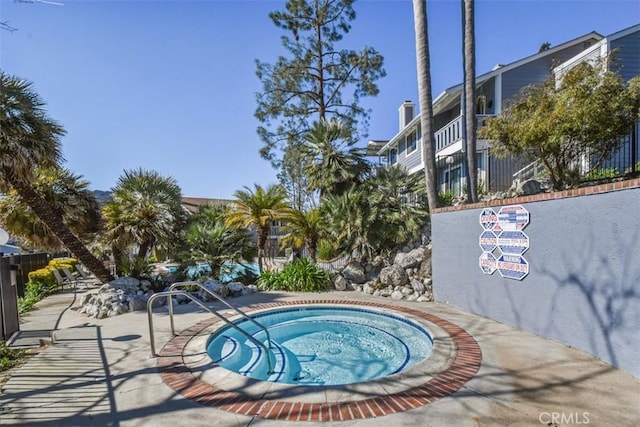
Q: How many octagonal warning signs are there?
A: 6